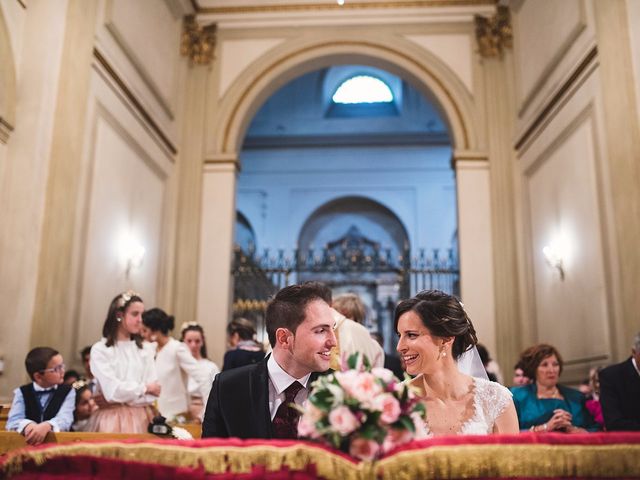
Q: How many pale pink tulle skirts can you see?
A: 1